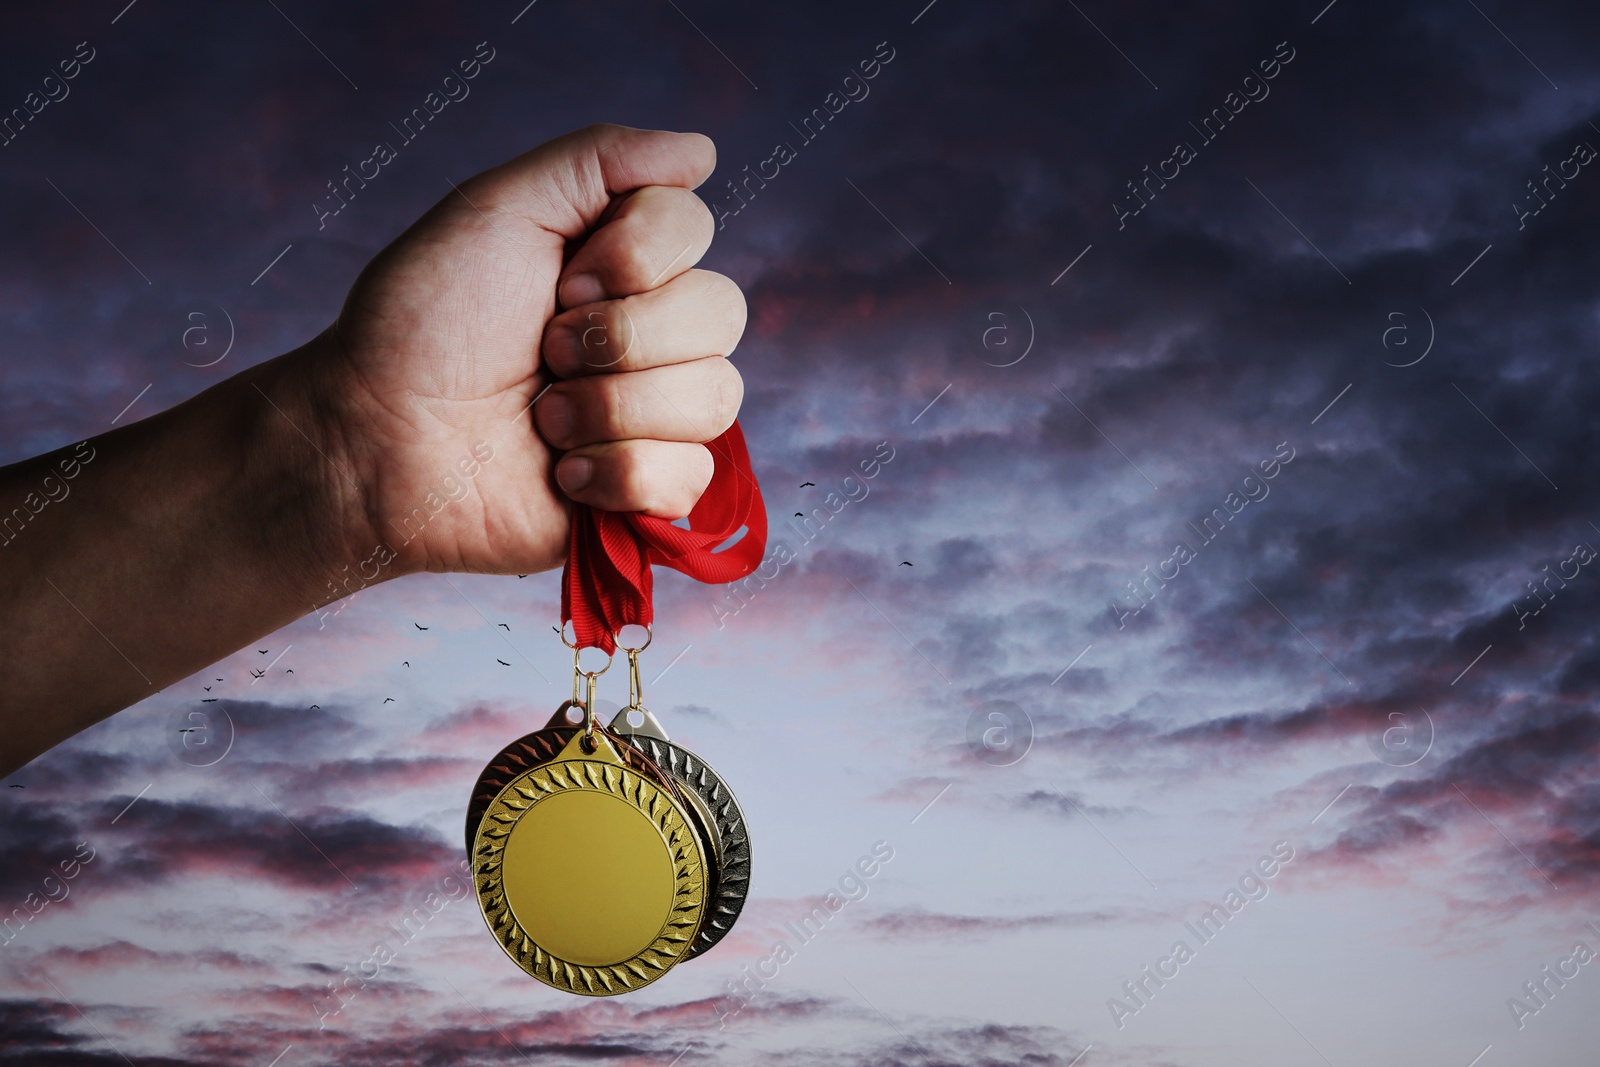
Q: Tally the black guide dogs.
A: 0